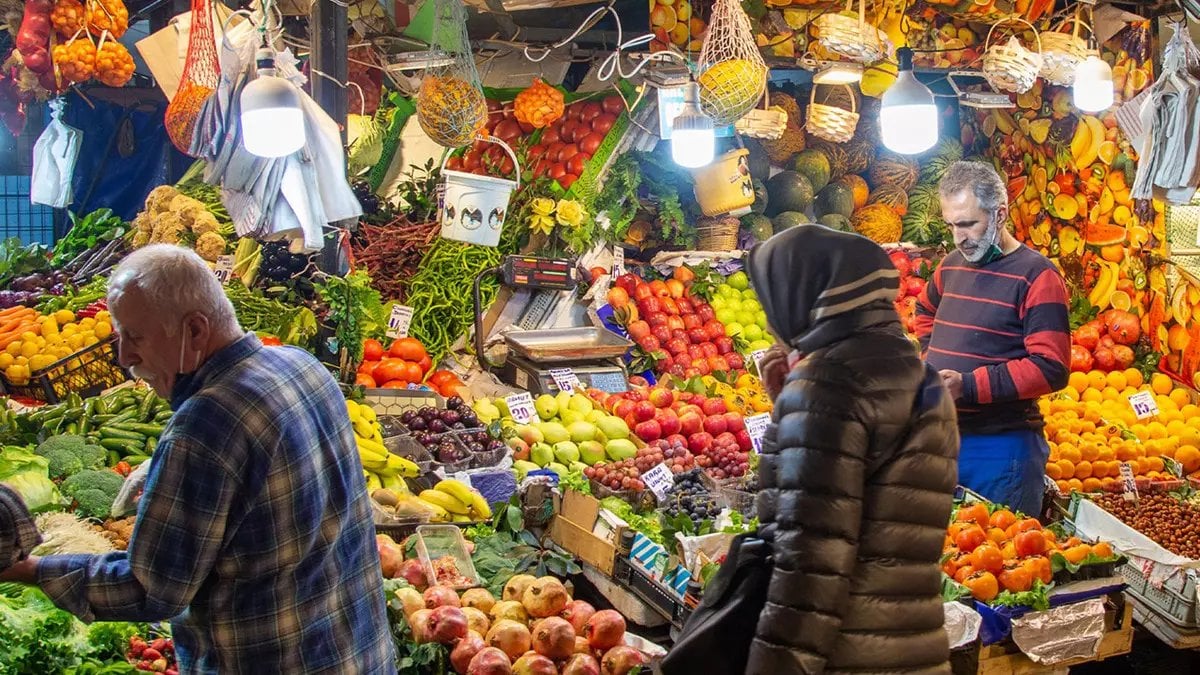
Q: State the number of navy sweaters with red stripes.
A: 1